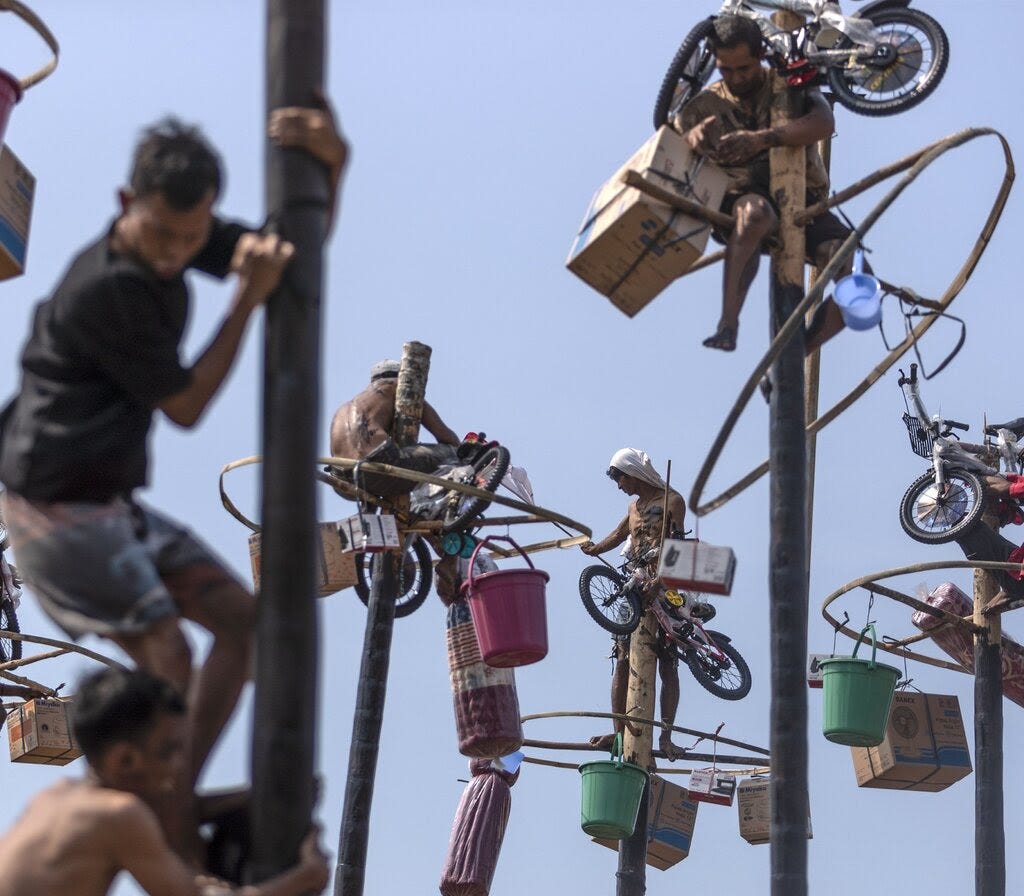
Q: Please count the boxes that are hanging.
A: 11